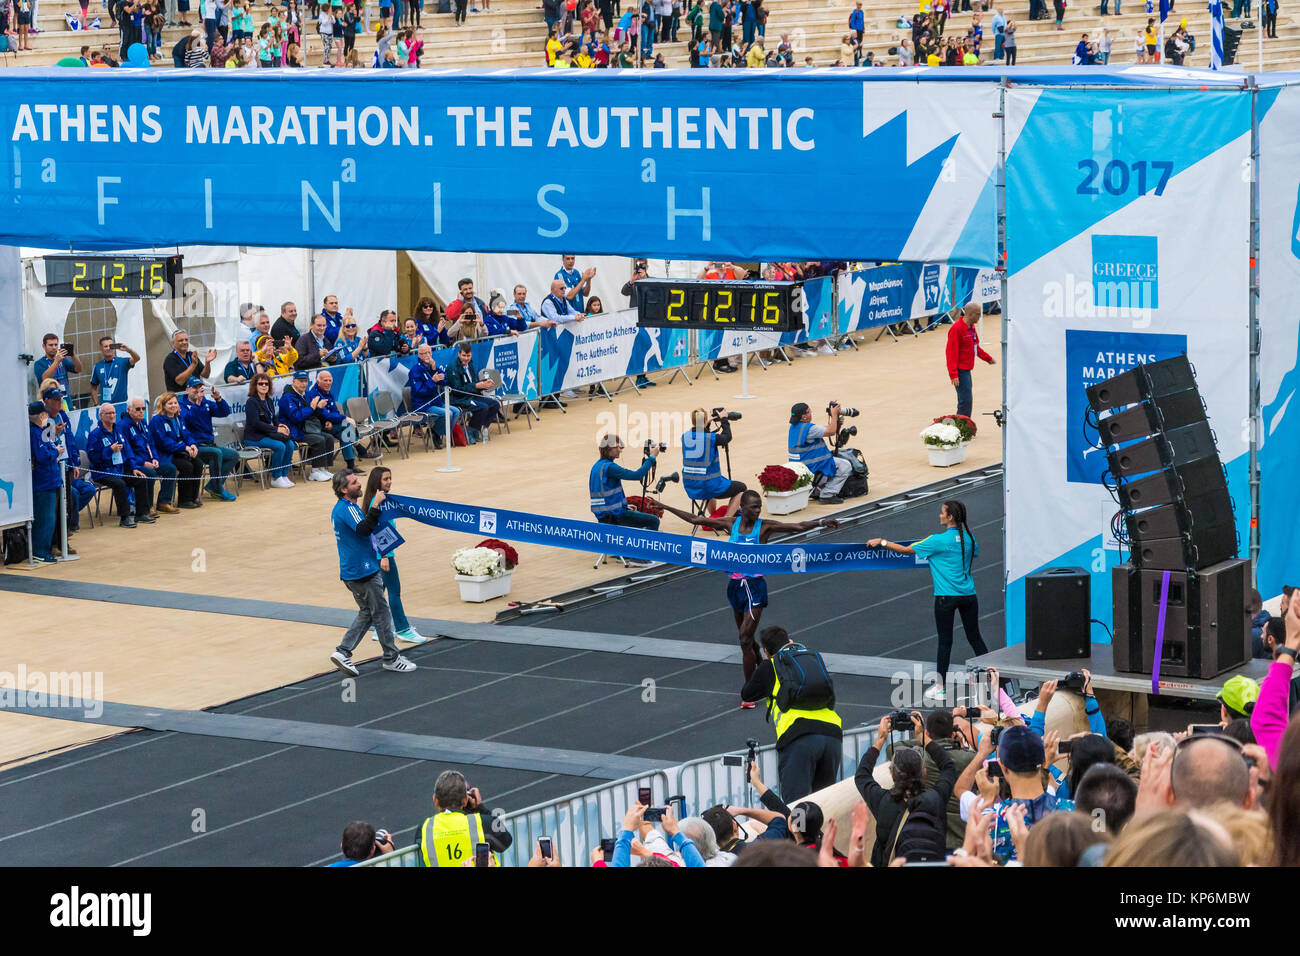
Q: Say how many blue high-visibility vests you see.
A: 3